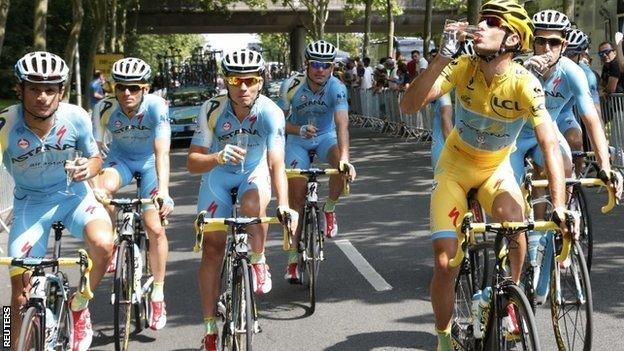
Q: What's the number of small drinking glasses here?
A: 5